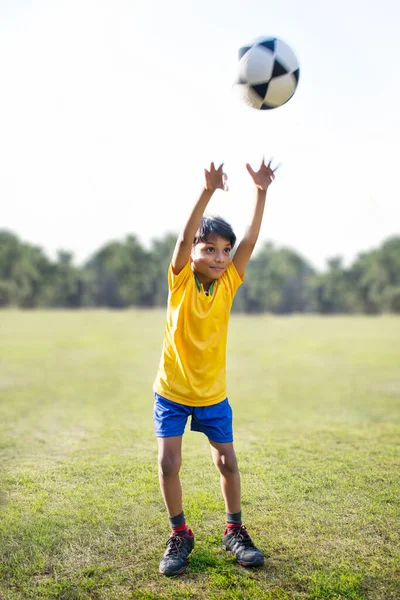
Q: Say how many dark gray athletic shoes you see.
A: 2